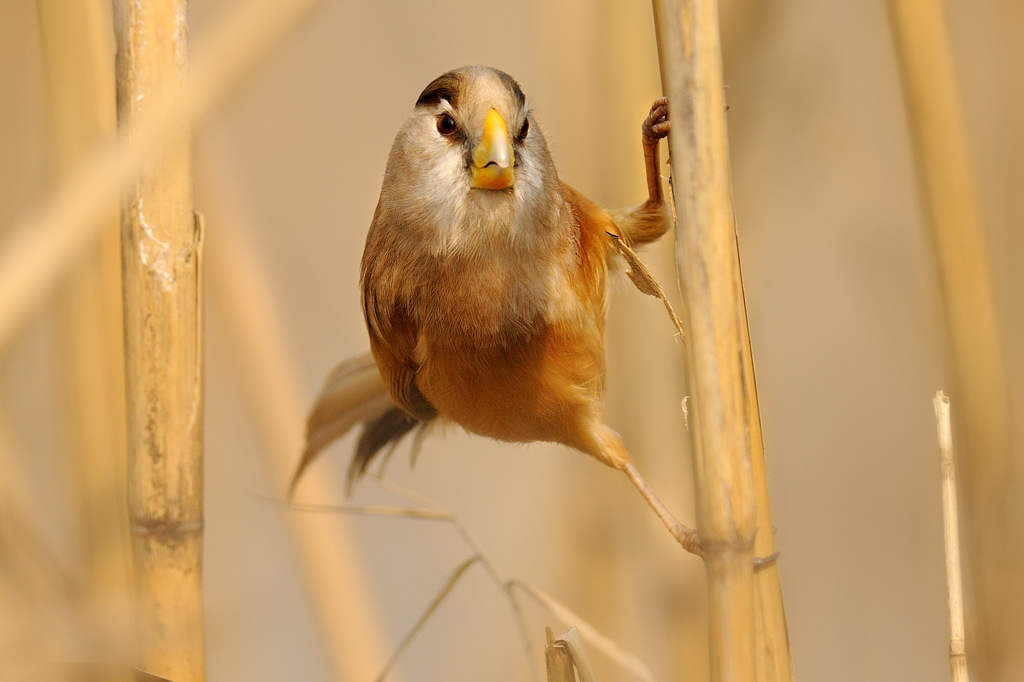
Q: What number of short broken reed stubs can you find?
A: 2